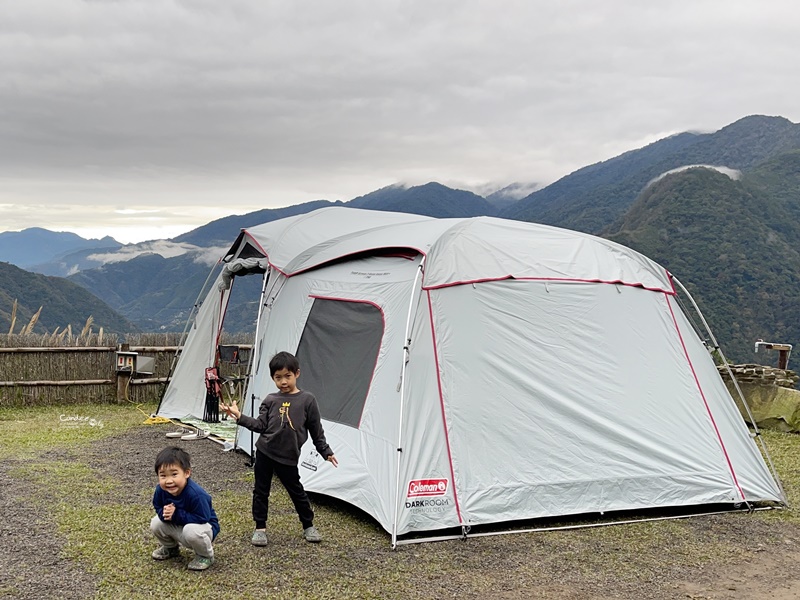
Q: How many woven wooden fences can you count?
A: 1